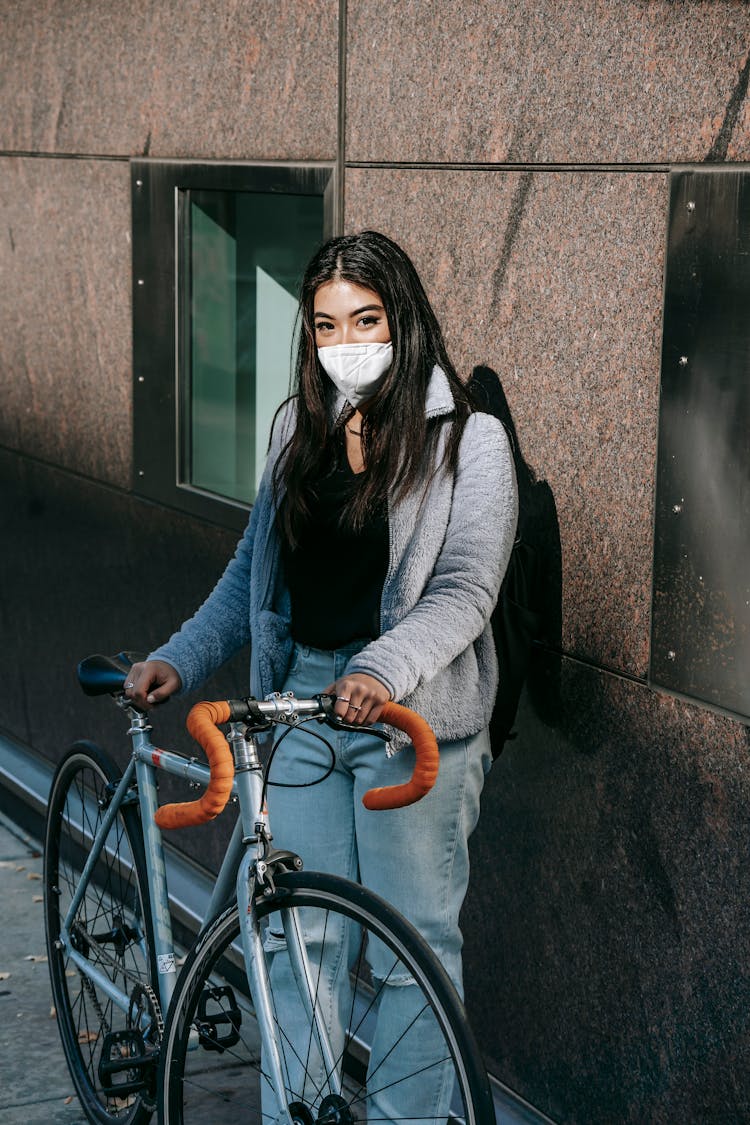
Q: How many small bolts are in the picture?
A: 8